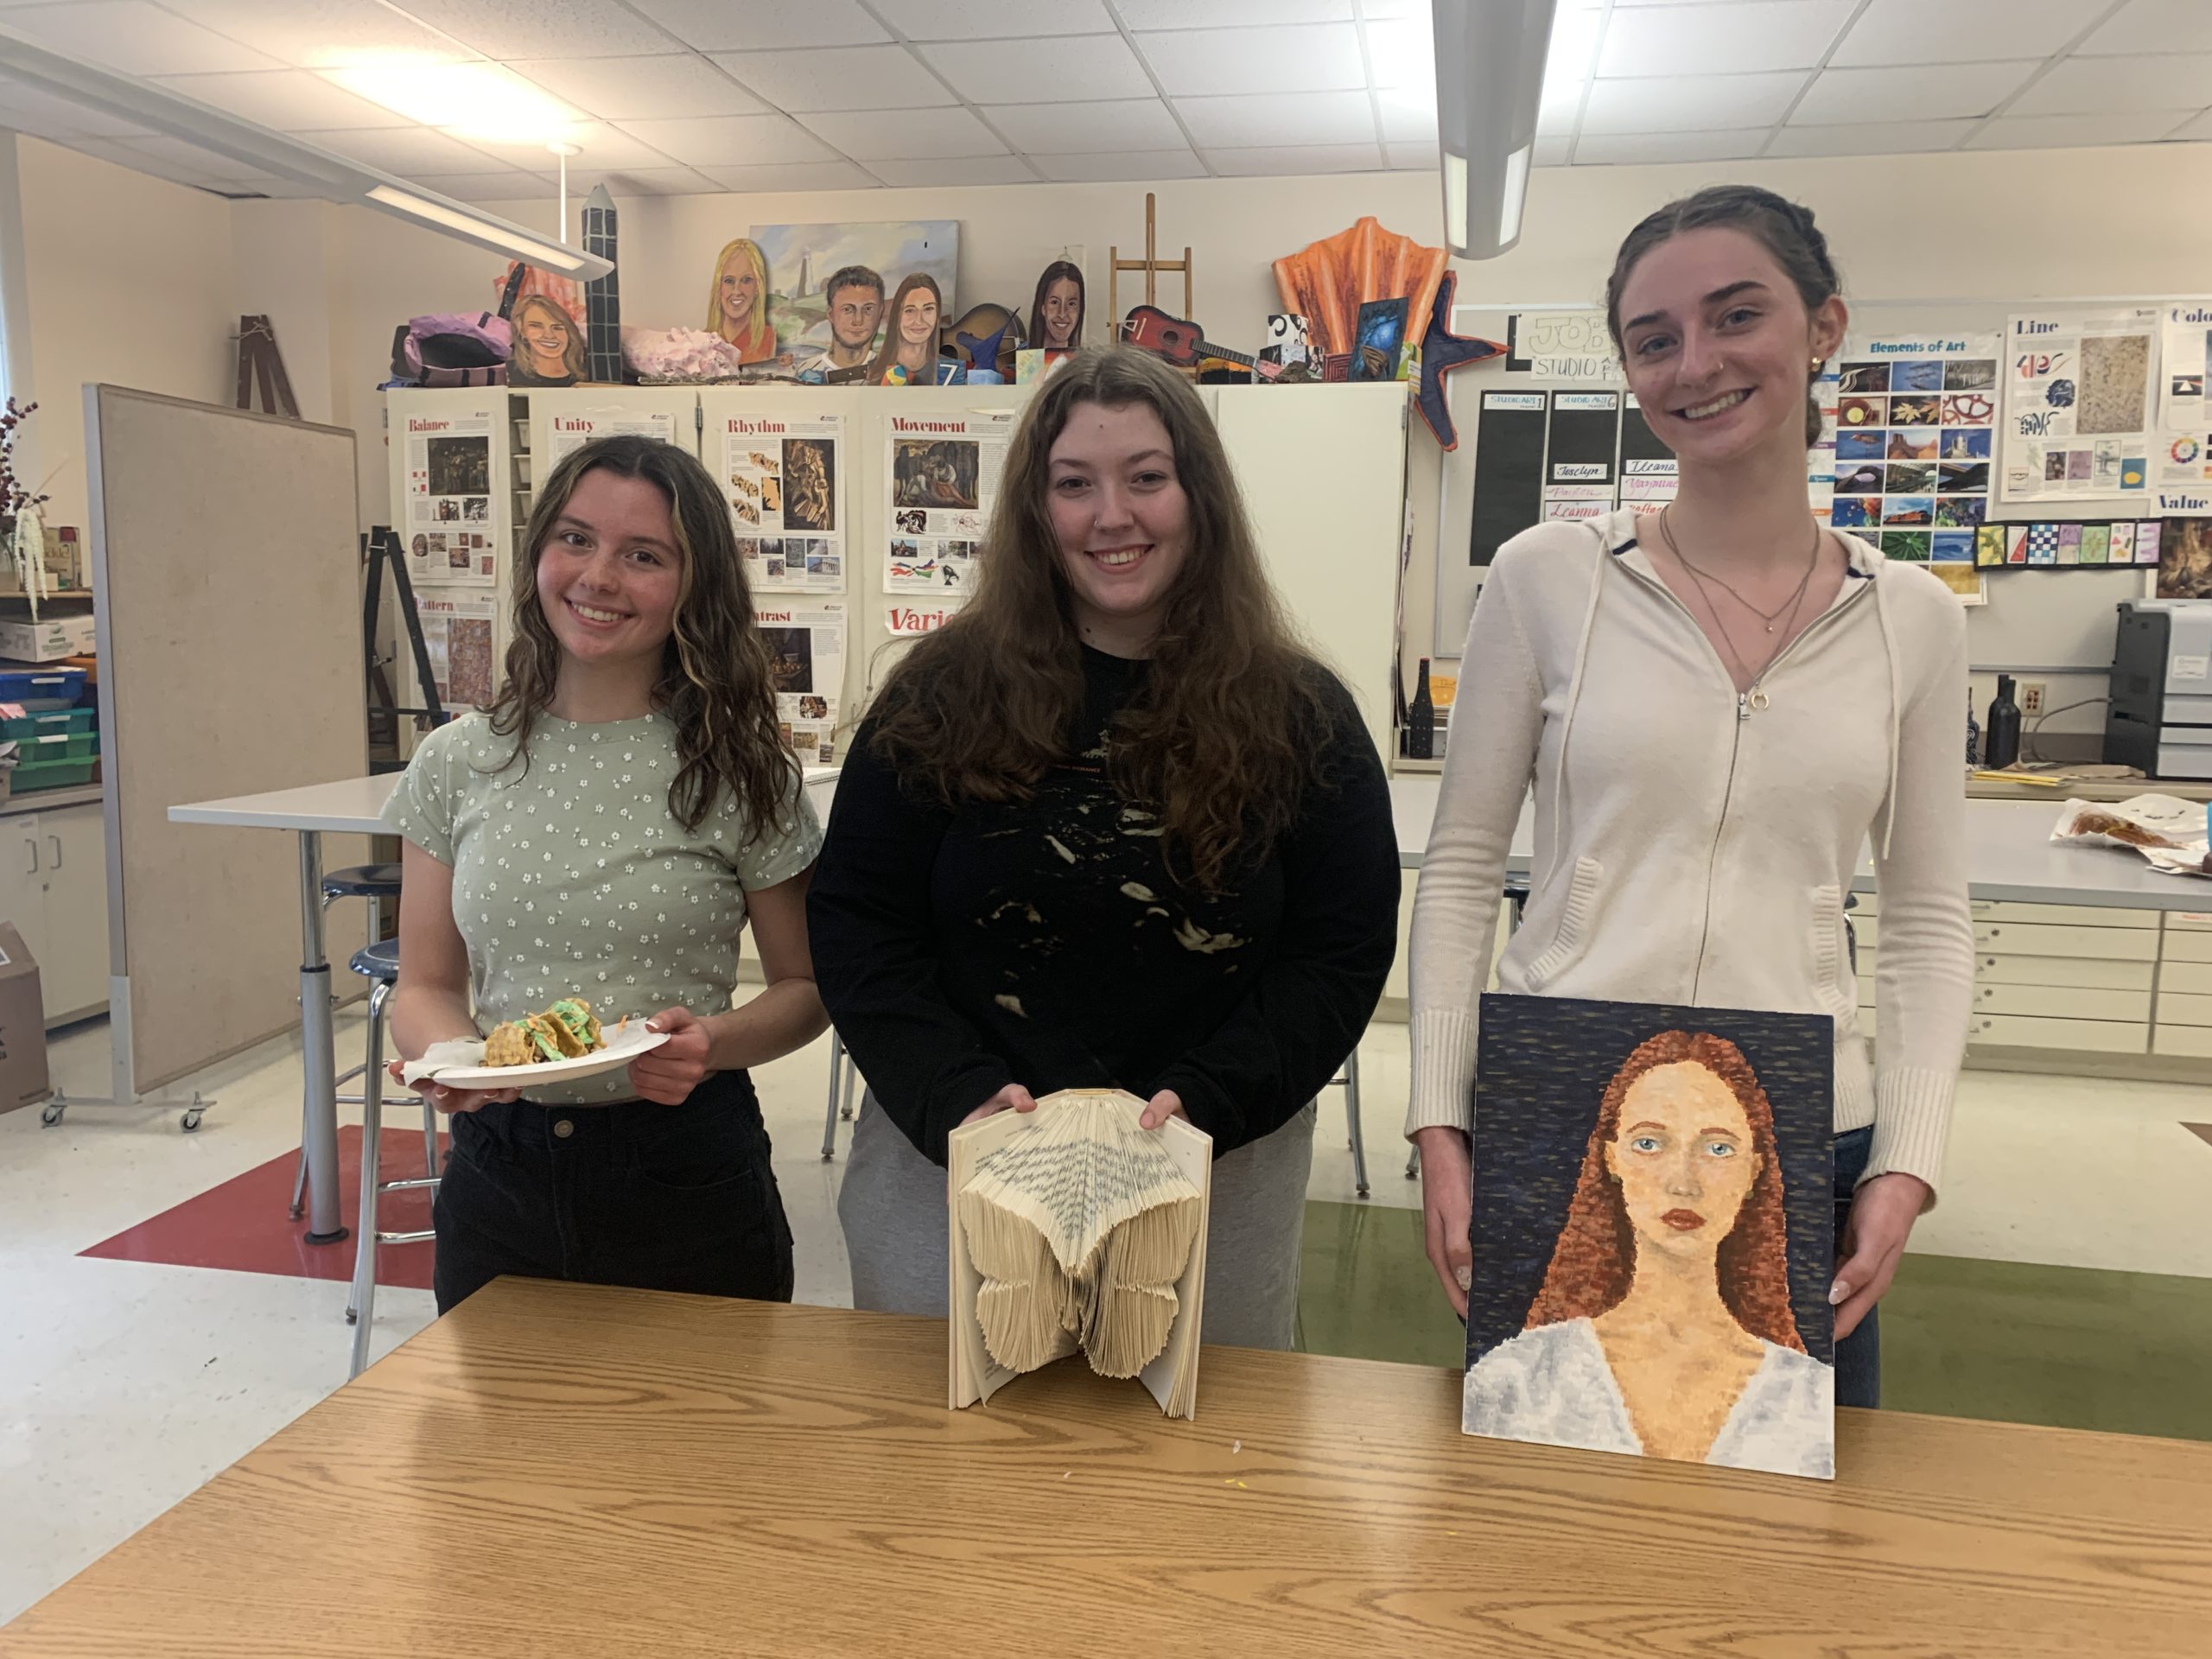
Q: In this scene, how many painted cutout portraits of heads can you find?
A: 5